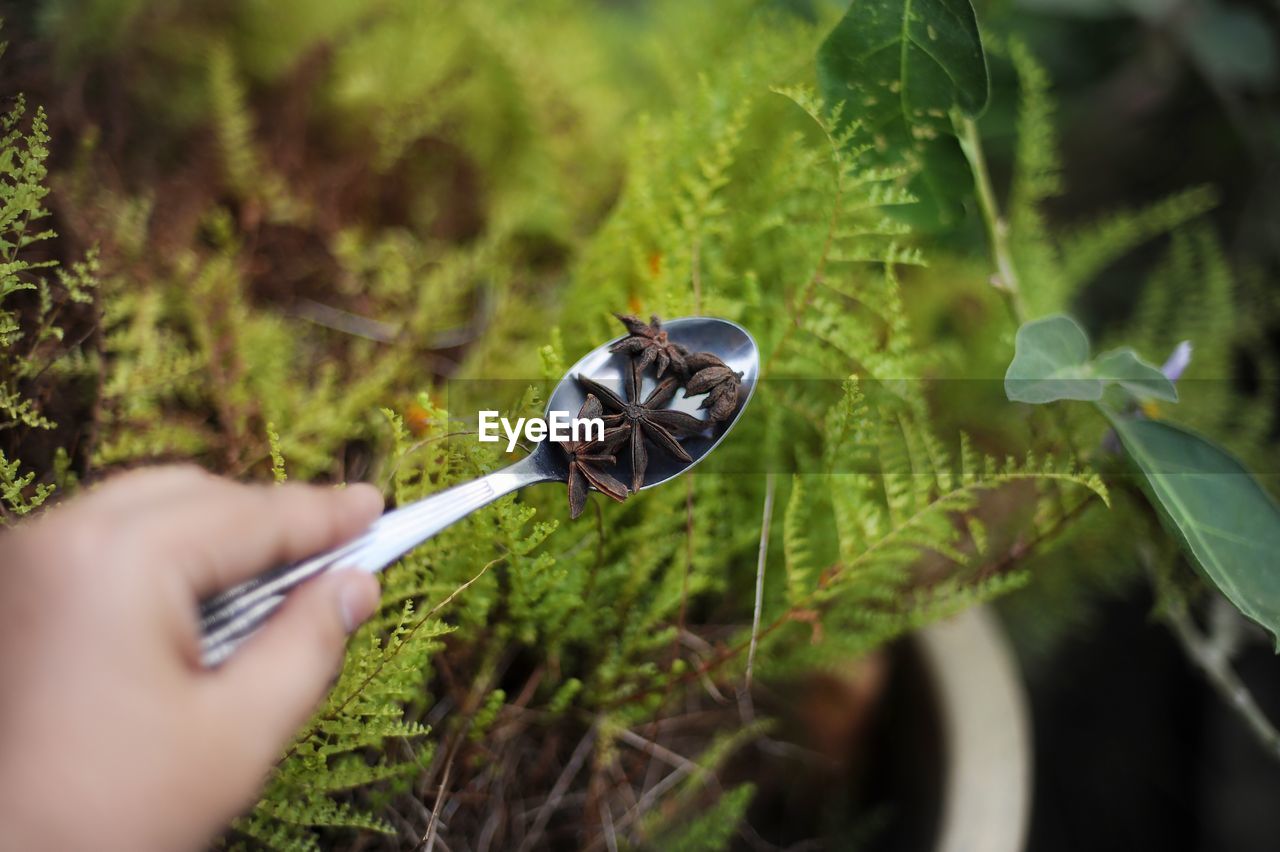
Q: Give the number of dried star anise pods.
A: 4